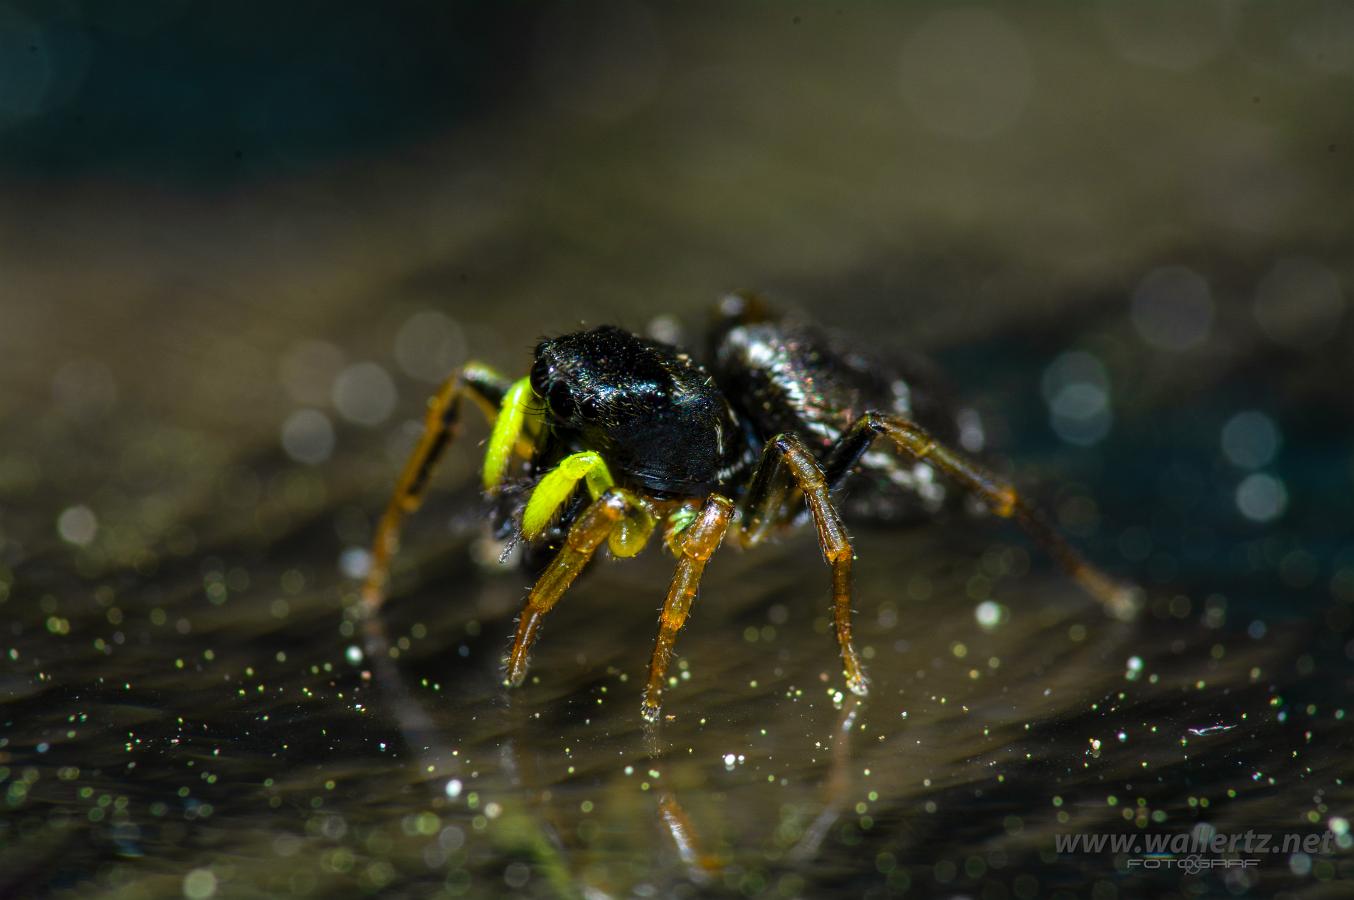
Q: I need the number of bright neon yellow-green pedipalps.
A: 2